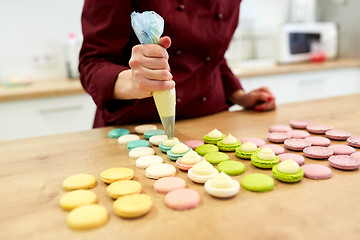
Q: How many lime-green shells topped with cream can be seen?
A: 5